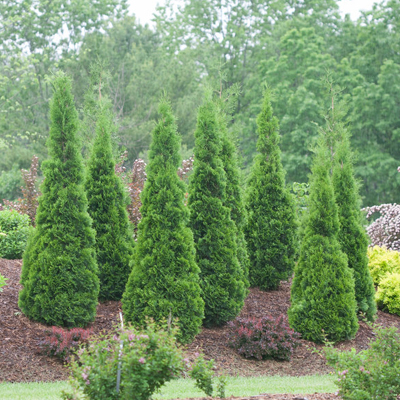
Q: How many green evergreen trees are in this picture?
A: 8